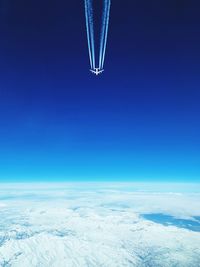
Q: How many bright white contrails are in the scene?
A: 4